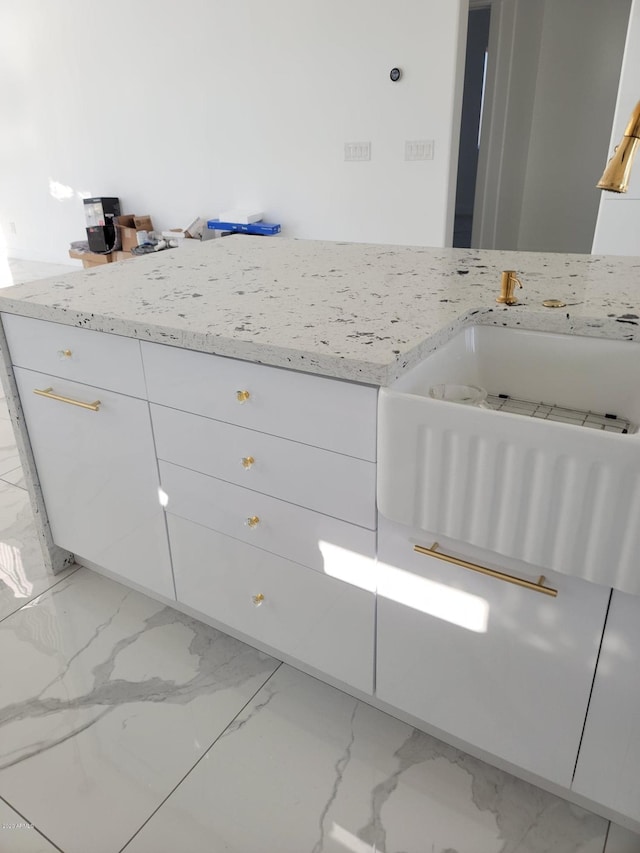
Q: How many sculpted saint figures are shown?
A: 0